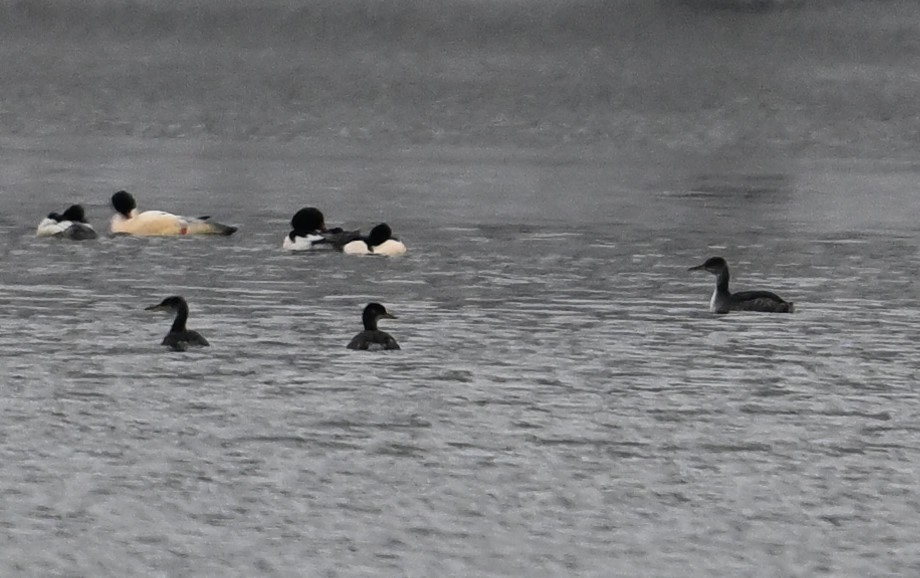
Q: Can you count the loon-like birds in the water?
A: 3